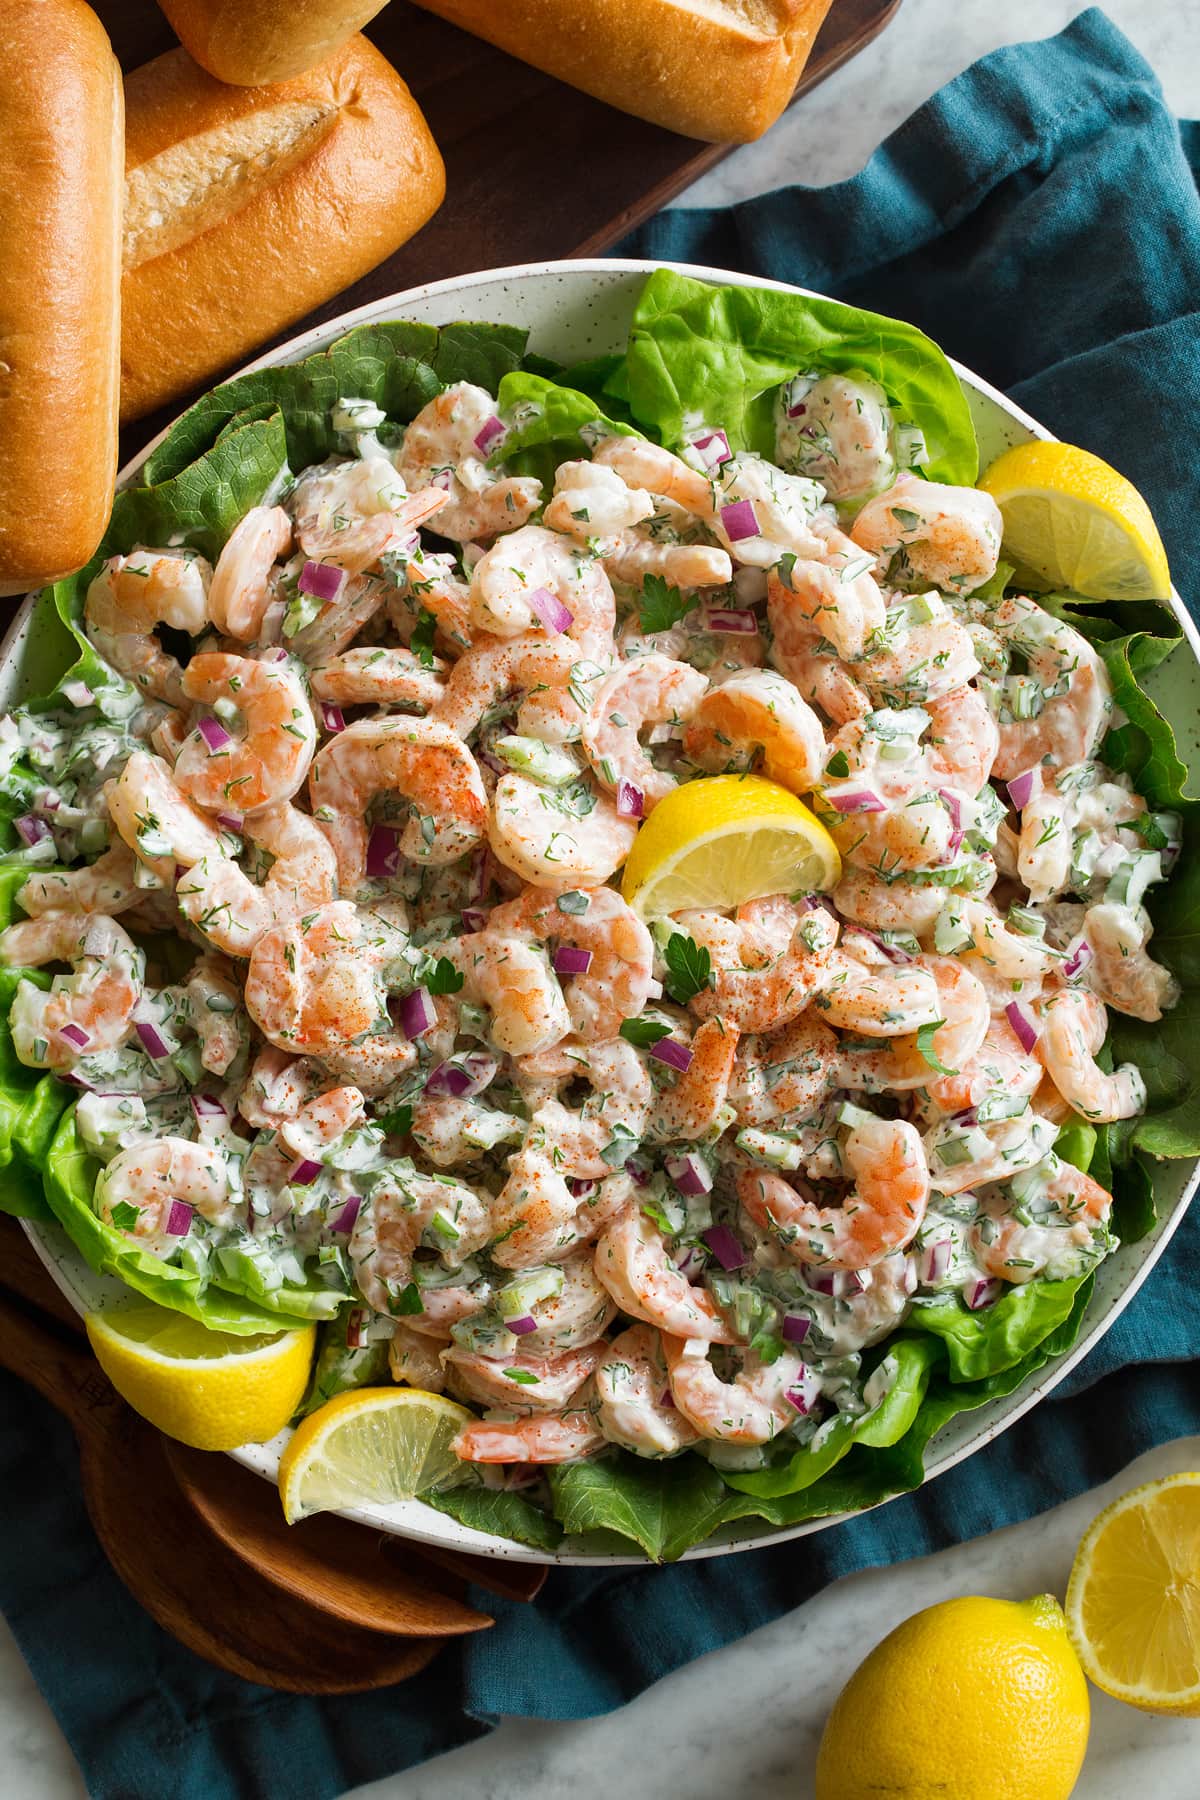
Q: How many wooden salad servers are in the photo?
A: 2